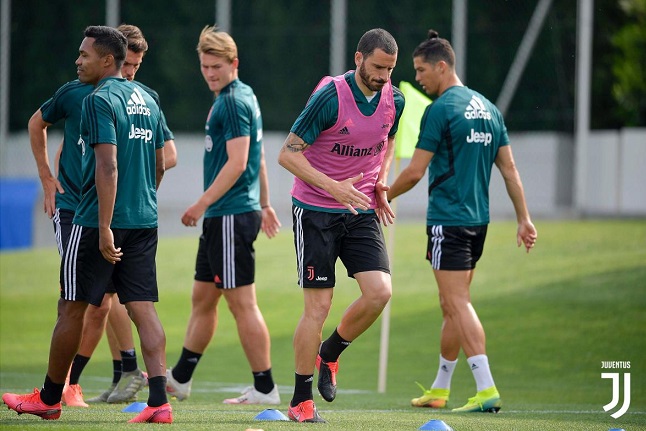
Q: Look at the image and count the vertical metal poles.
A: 6